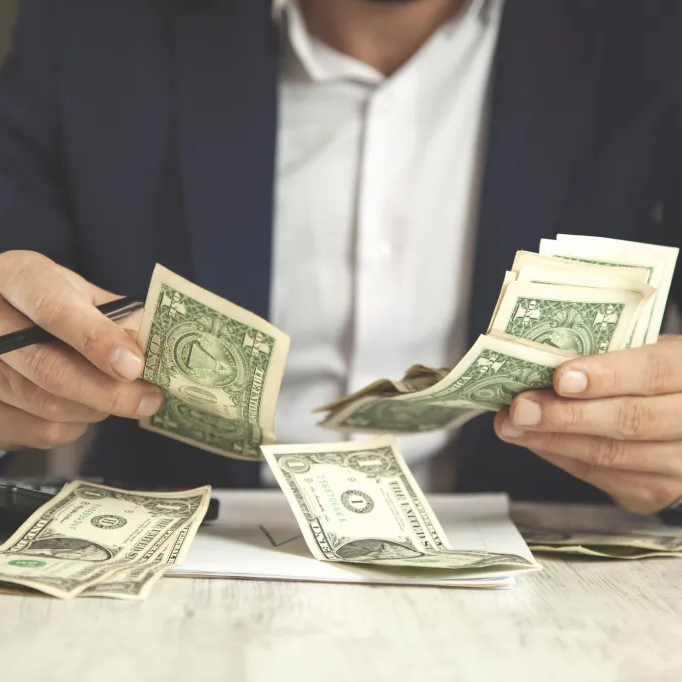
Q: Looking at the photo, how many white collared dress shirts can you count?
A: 1